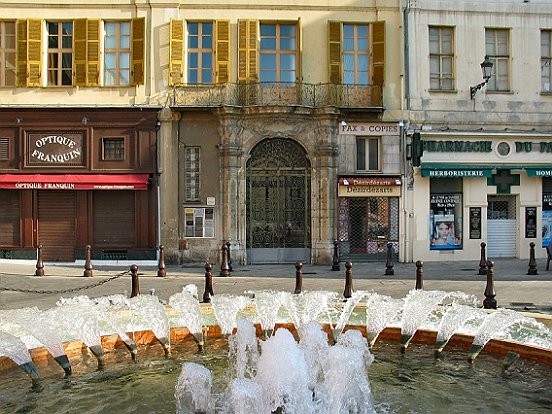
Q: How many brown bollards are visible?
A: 15